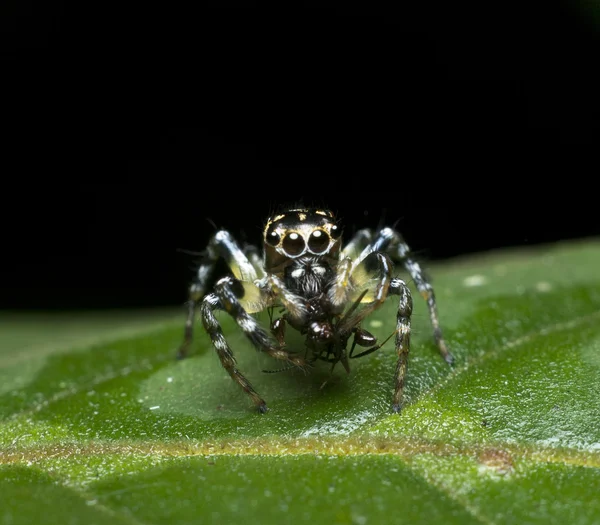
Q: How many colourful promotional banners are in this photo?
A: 0